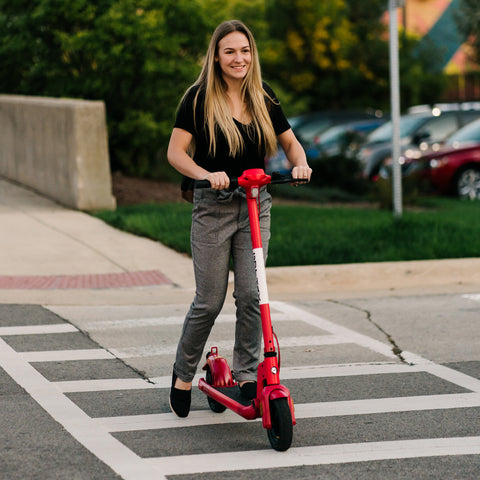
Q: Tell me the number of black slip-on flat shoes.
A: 2